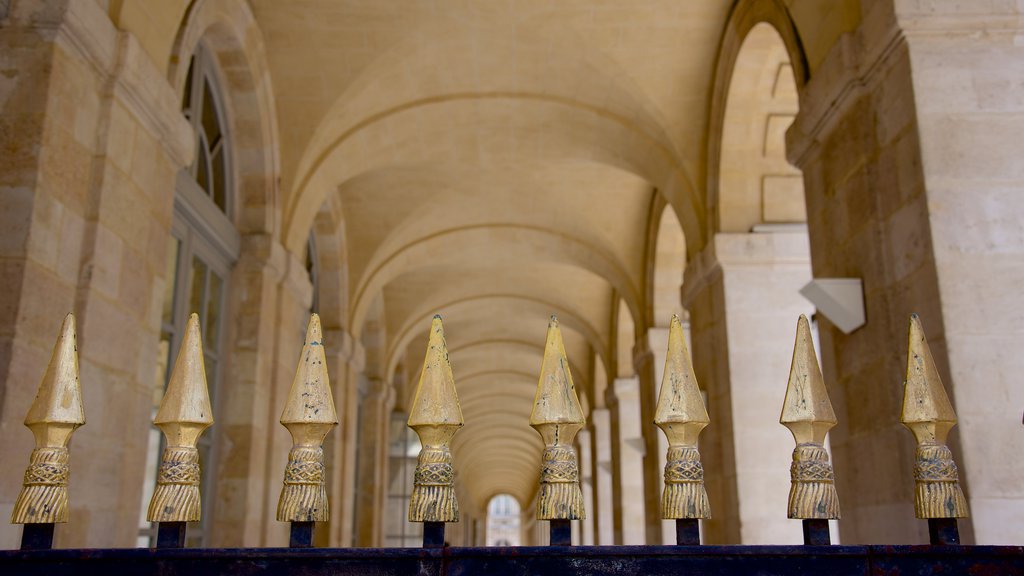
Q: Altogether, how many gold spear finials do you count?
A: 8